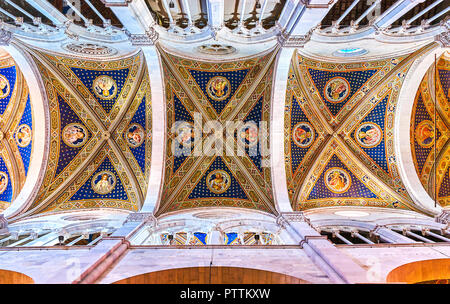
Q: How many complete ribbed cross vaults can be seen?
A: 3